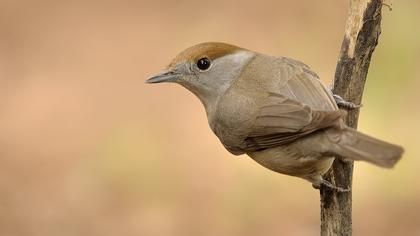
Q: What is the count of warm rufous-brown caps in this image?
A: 1